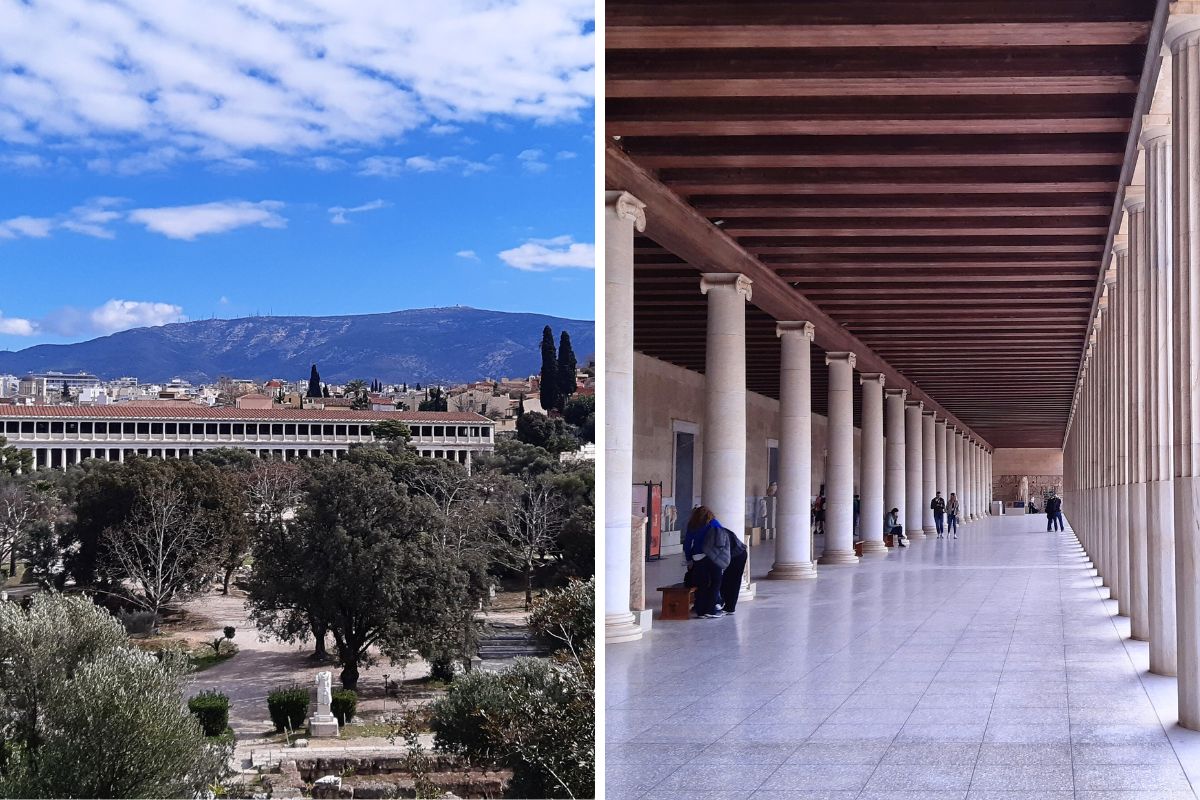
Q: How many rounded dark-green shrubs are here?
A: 3